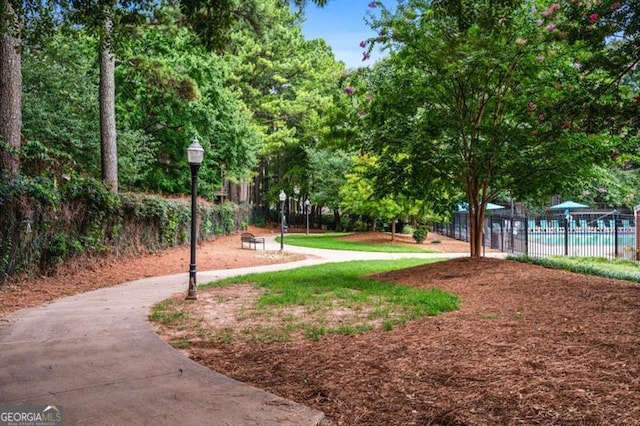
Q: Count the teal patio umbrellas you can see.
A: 2